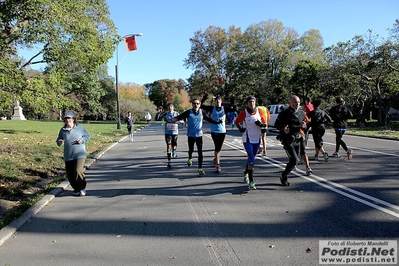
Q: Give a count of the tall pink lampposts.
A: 0